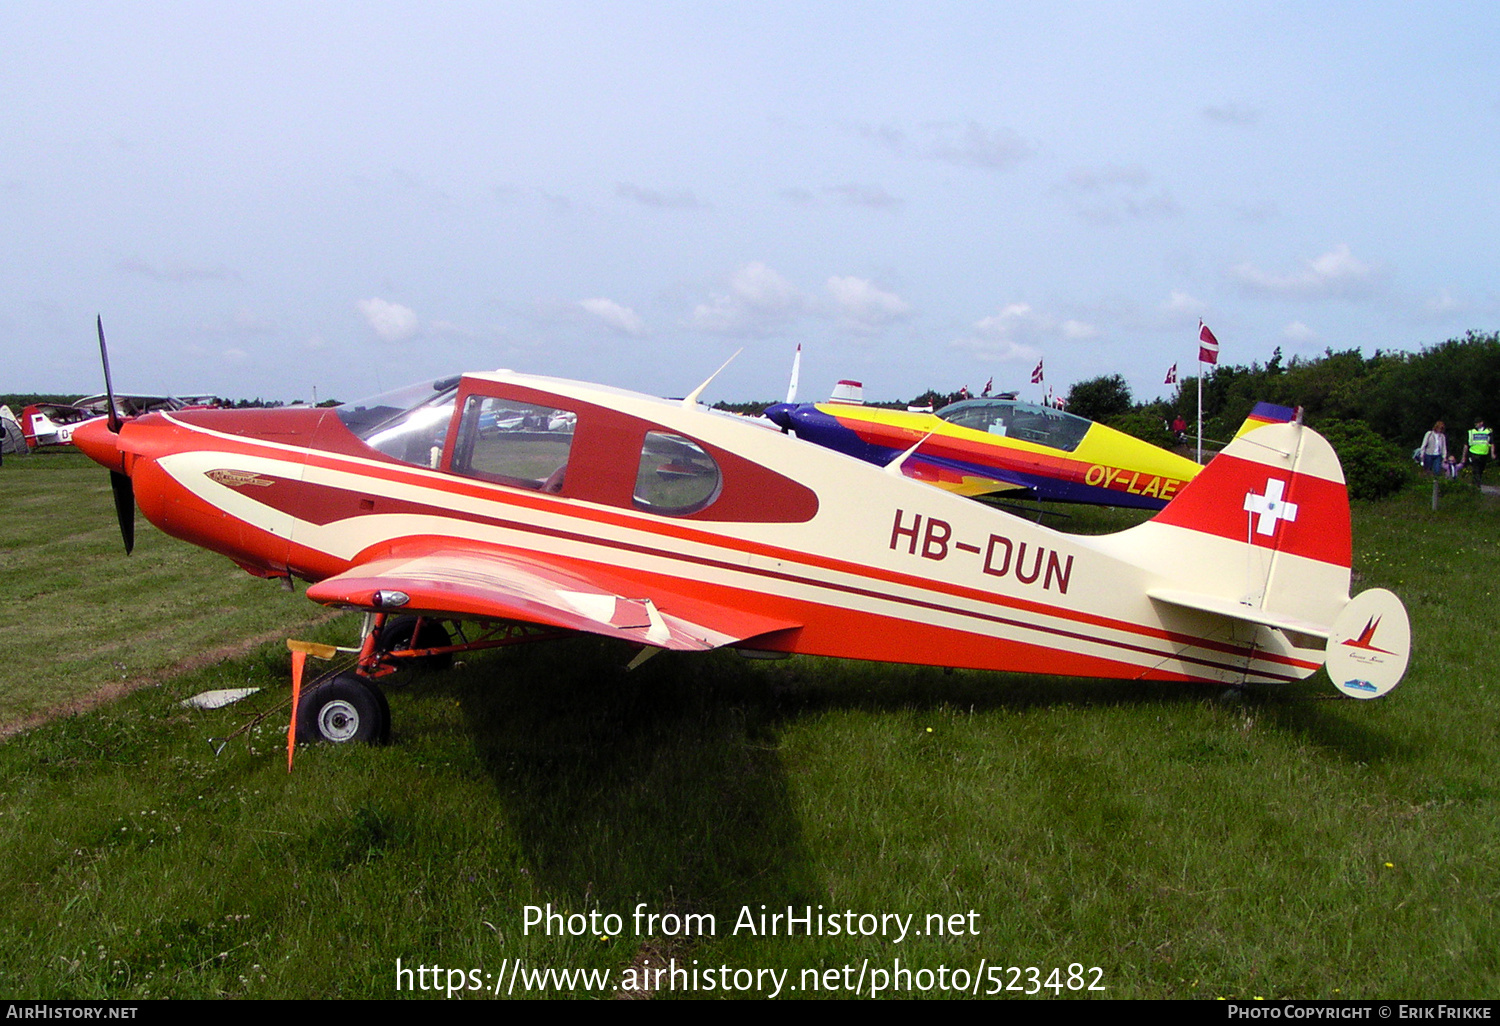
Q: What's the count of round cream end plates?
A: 1